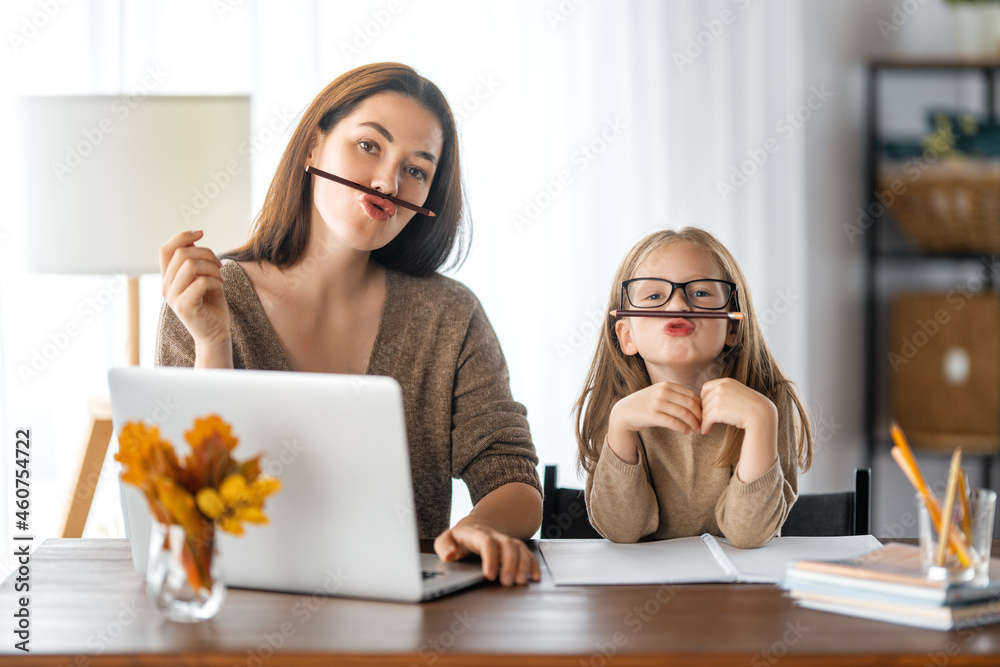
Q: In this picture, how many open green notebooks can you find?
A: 0